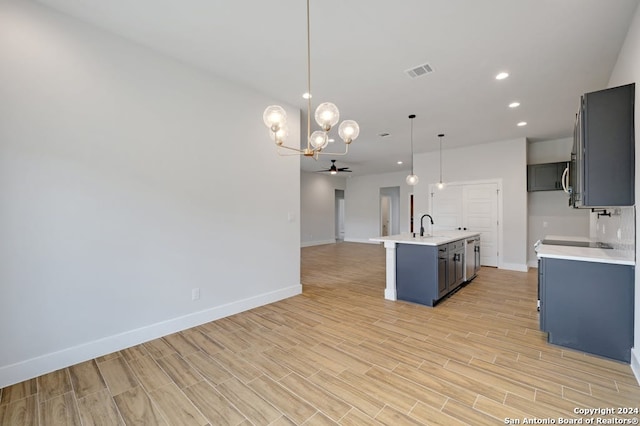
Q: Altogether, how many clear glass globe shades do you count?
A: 7